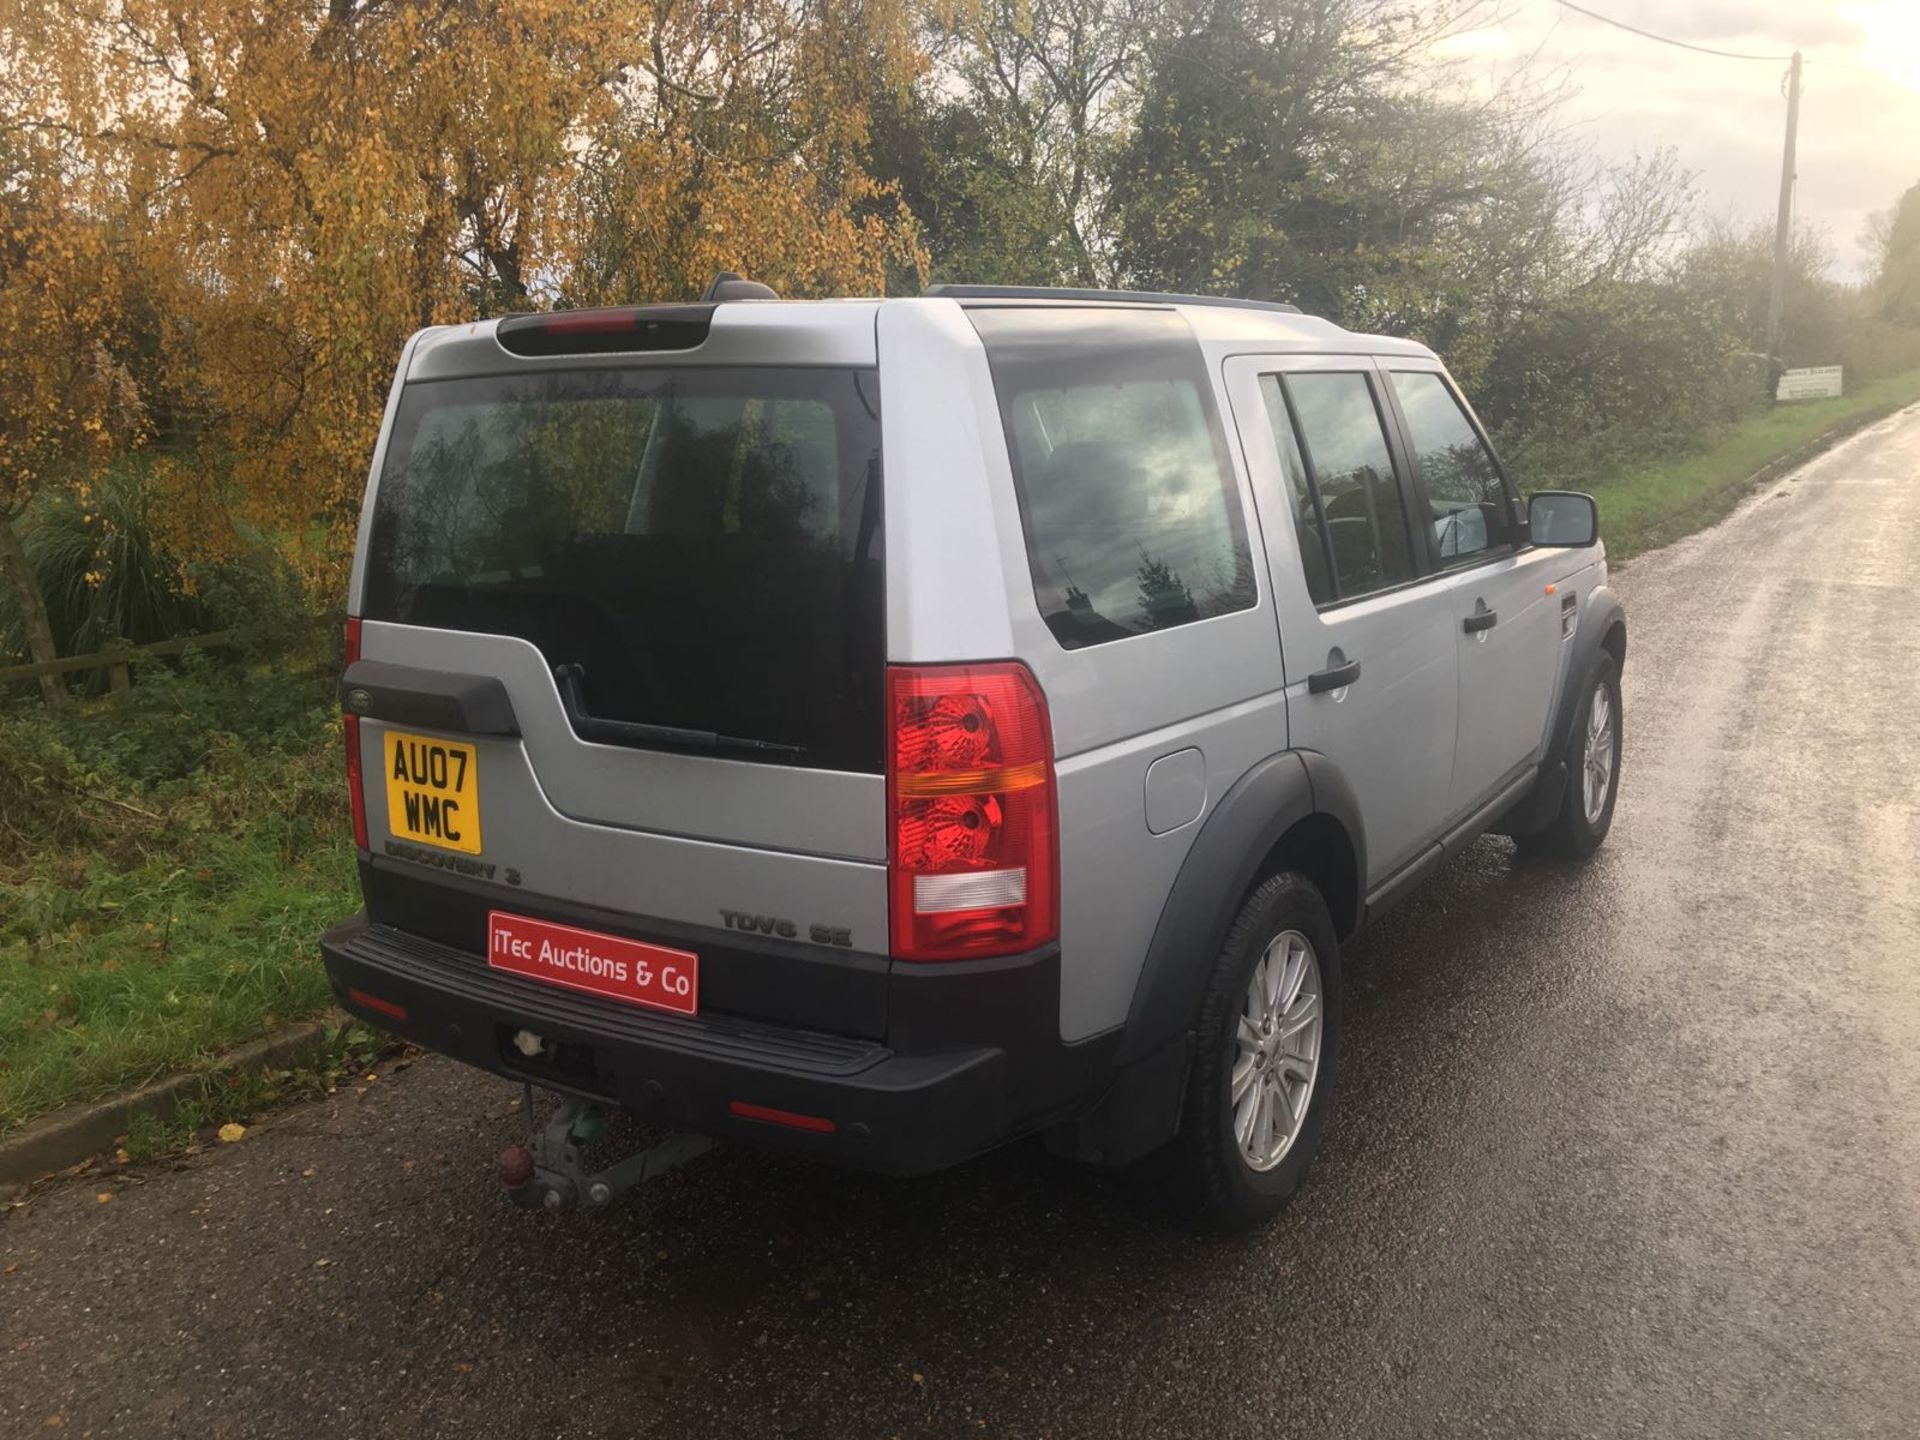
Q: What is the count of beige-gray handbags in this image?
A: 0